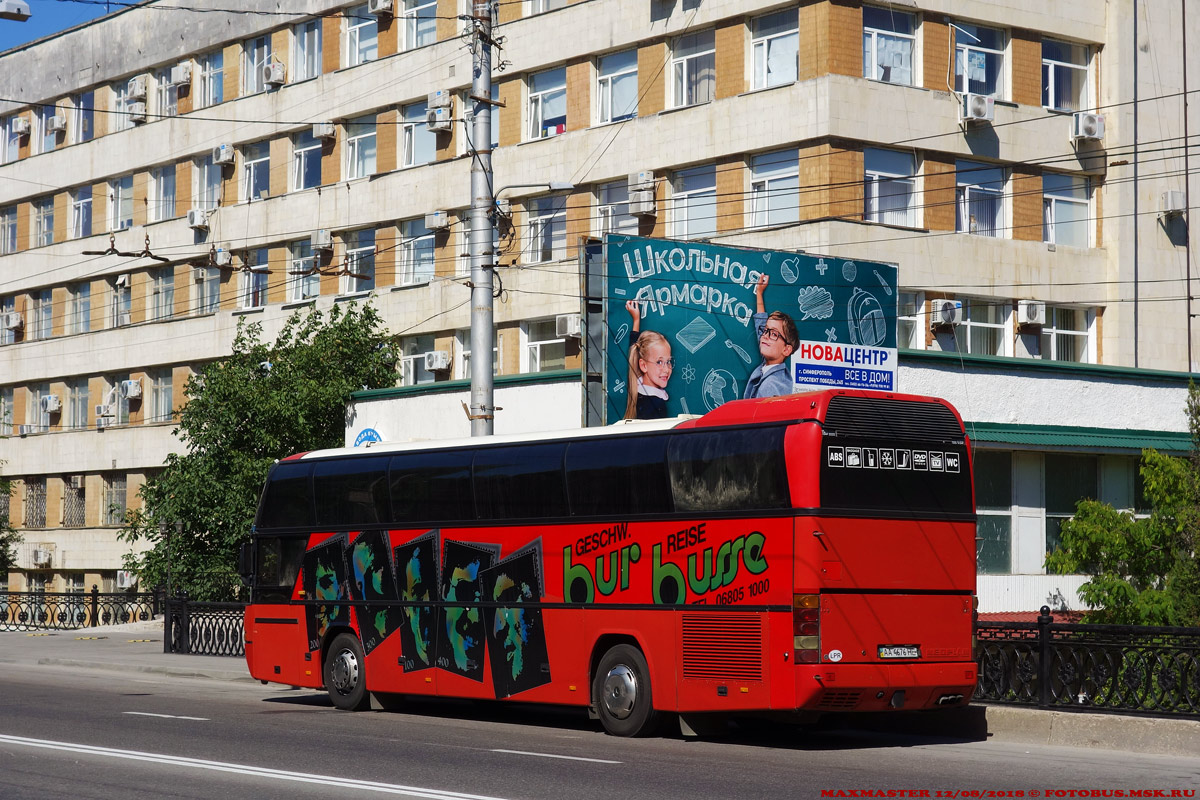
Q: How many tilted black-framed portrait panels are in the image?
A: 5